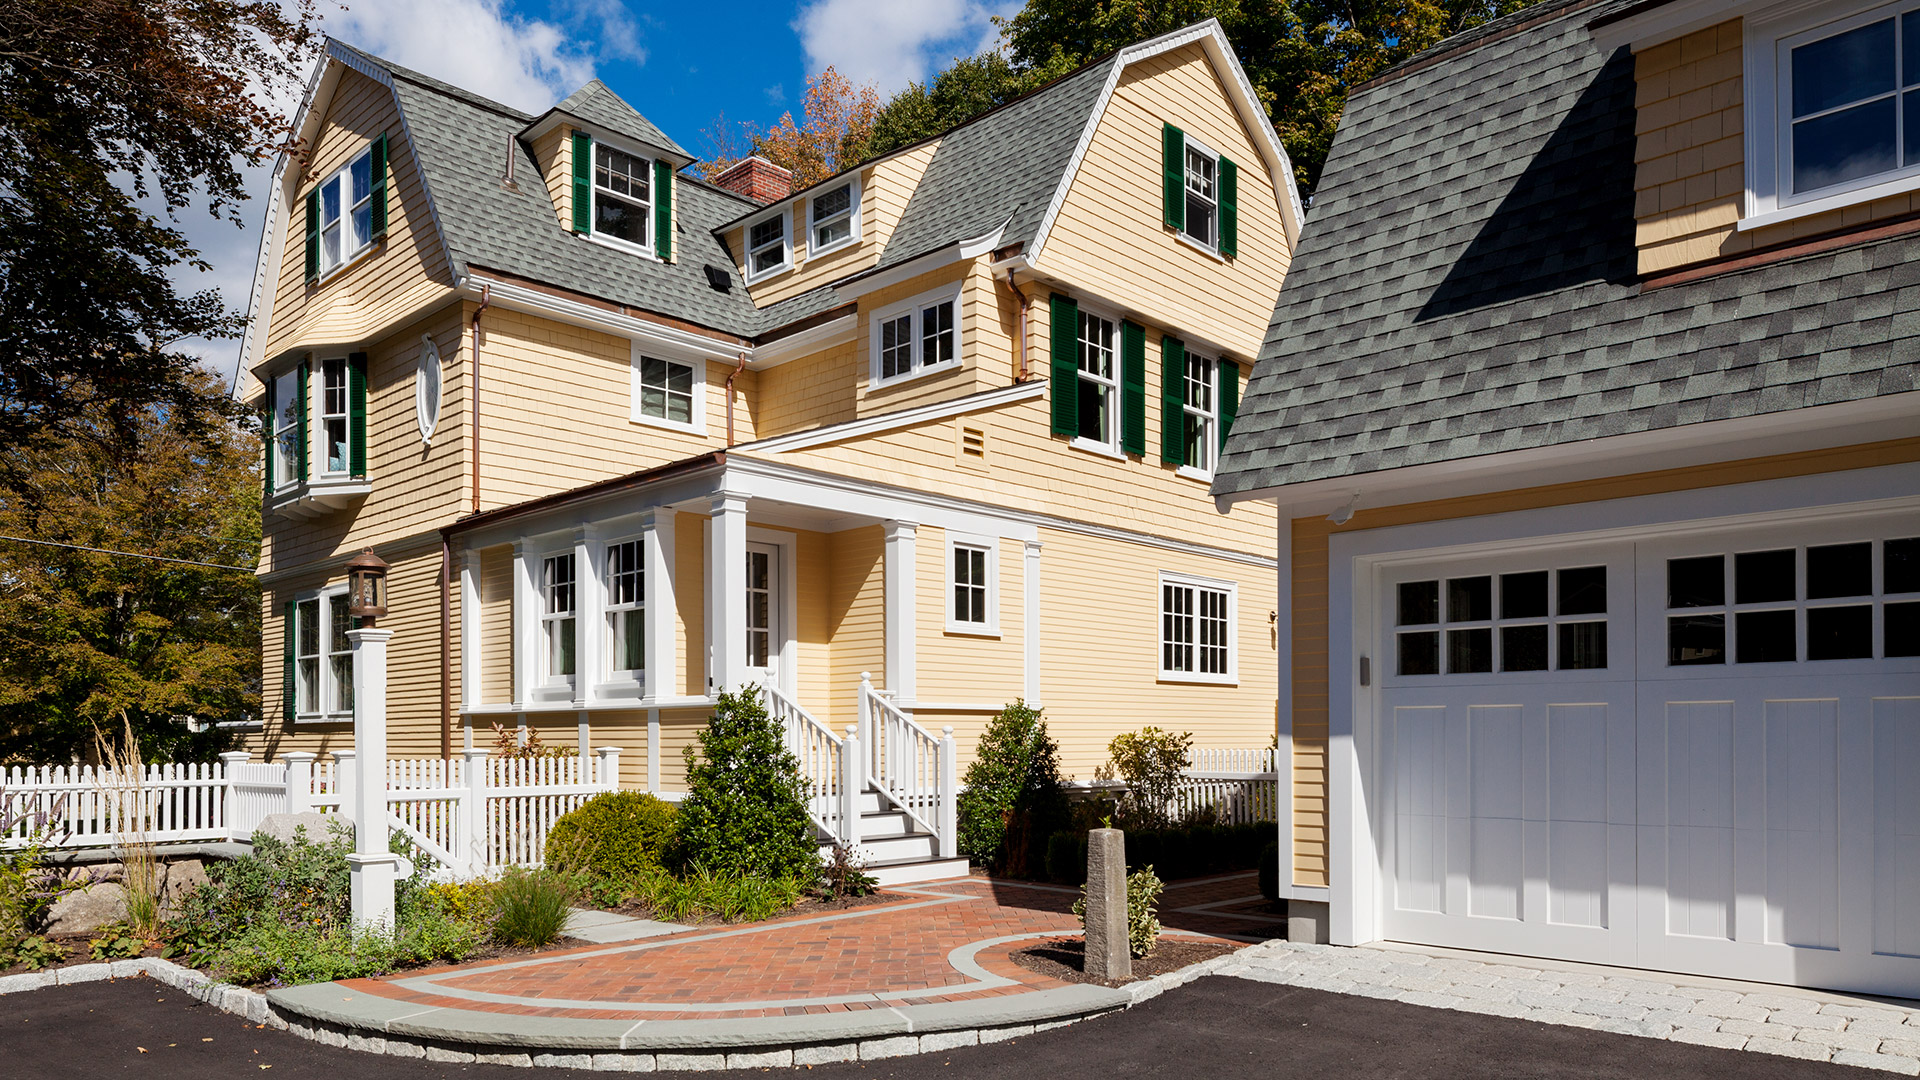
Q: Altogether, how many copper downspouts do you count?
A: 4